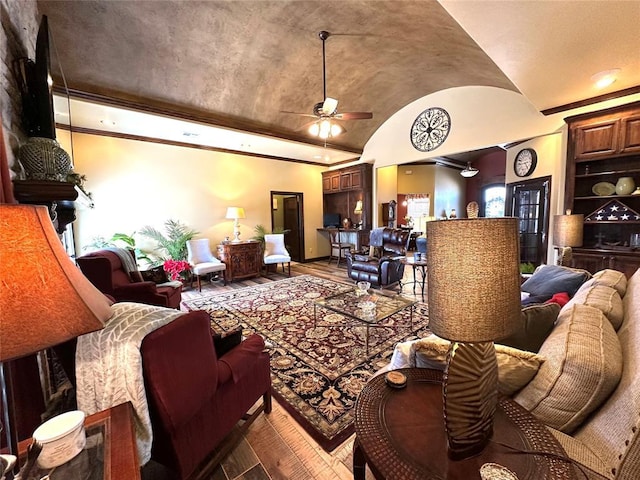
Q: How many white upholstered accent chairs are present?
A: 2